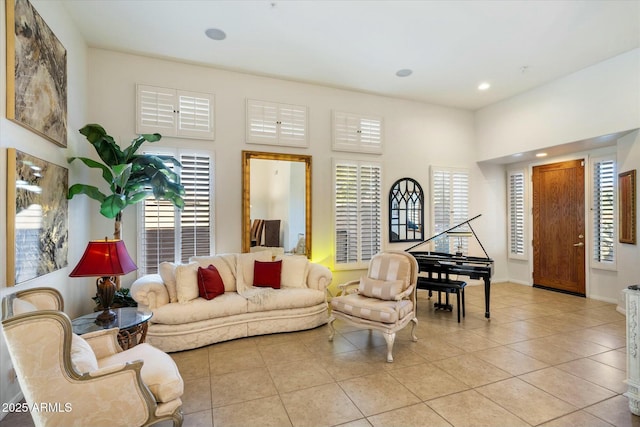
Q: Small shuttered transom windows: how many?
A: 3